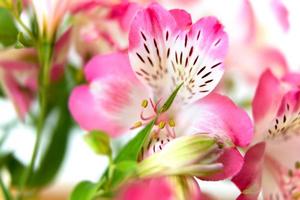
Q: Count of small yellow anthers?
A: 4